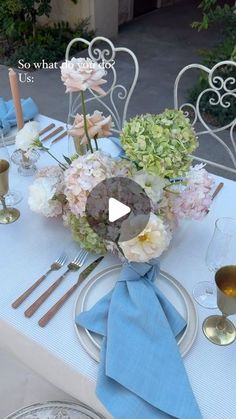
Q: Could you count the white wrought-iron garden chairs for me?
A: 2